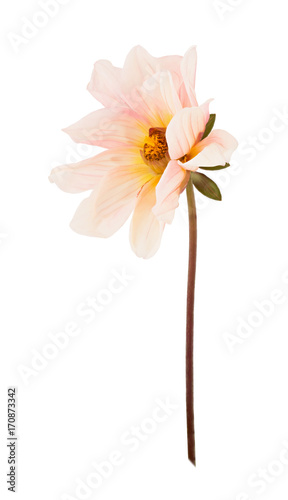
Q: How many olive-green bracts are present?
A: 3